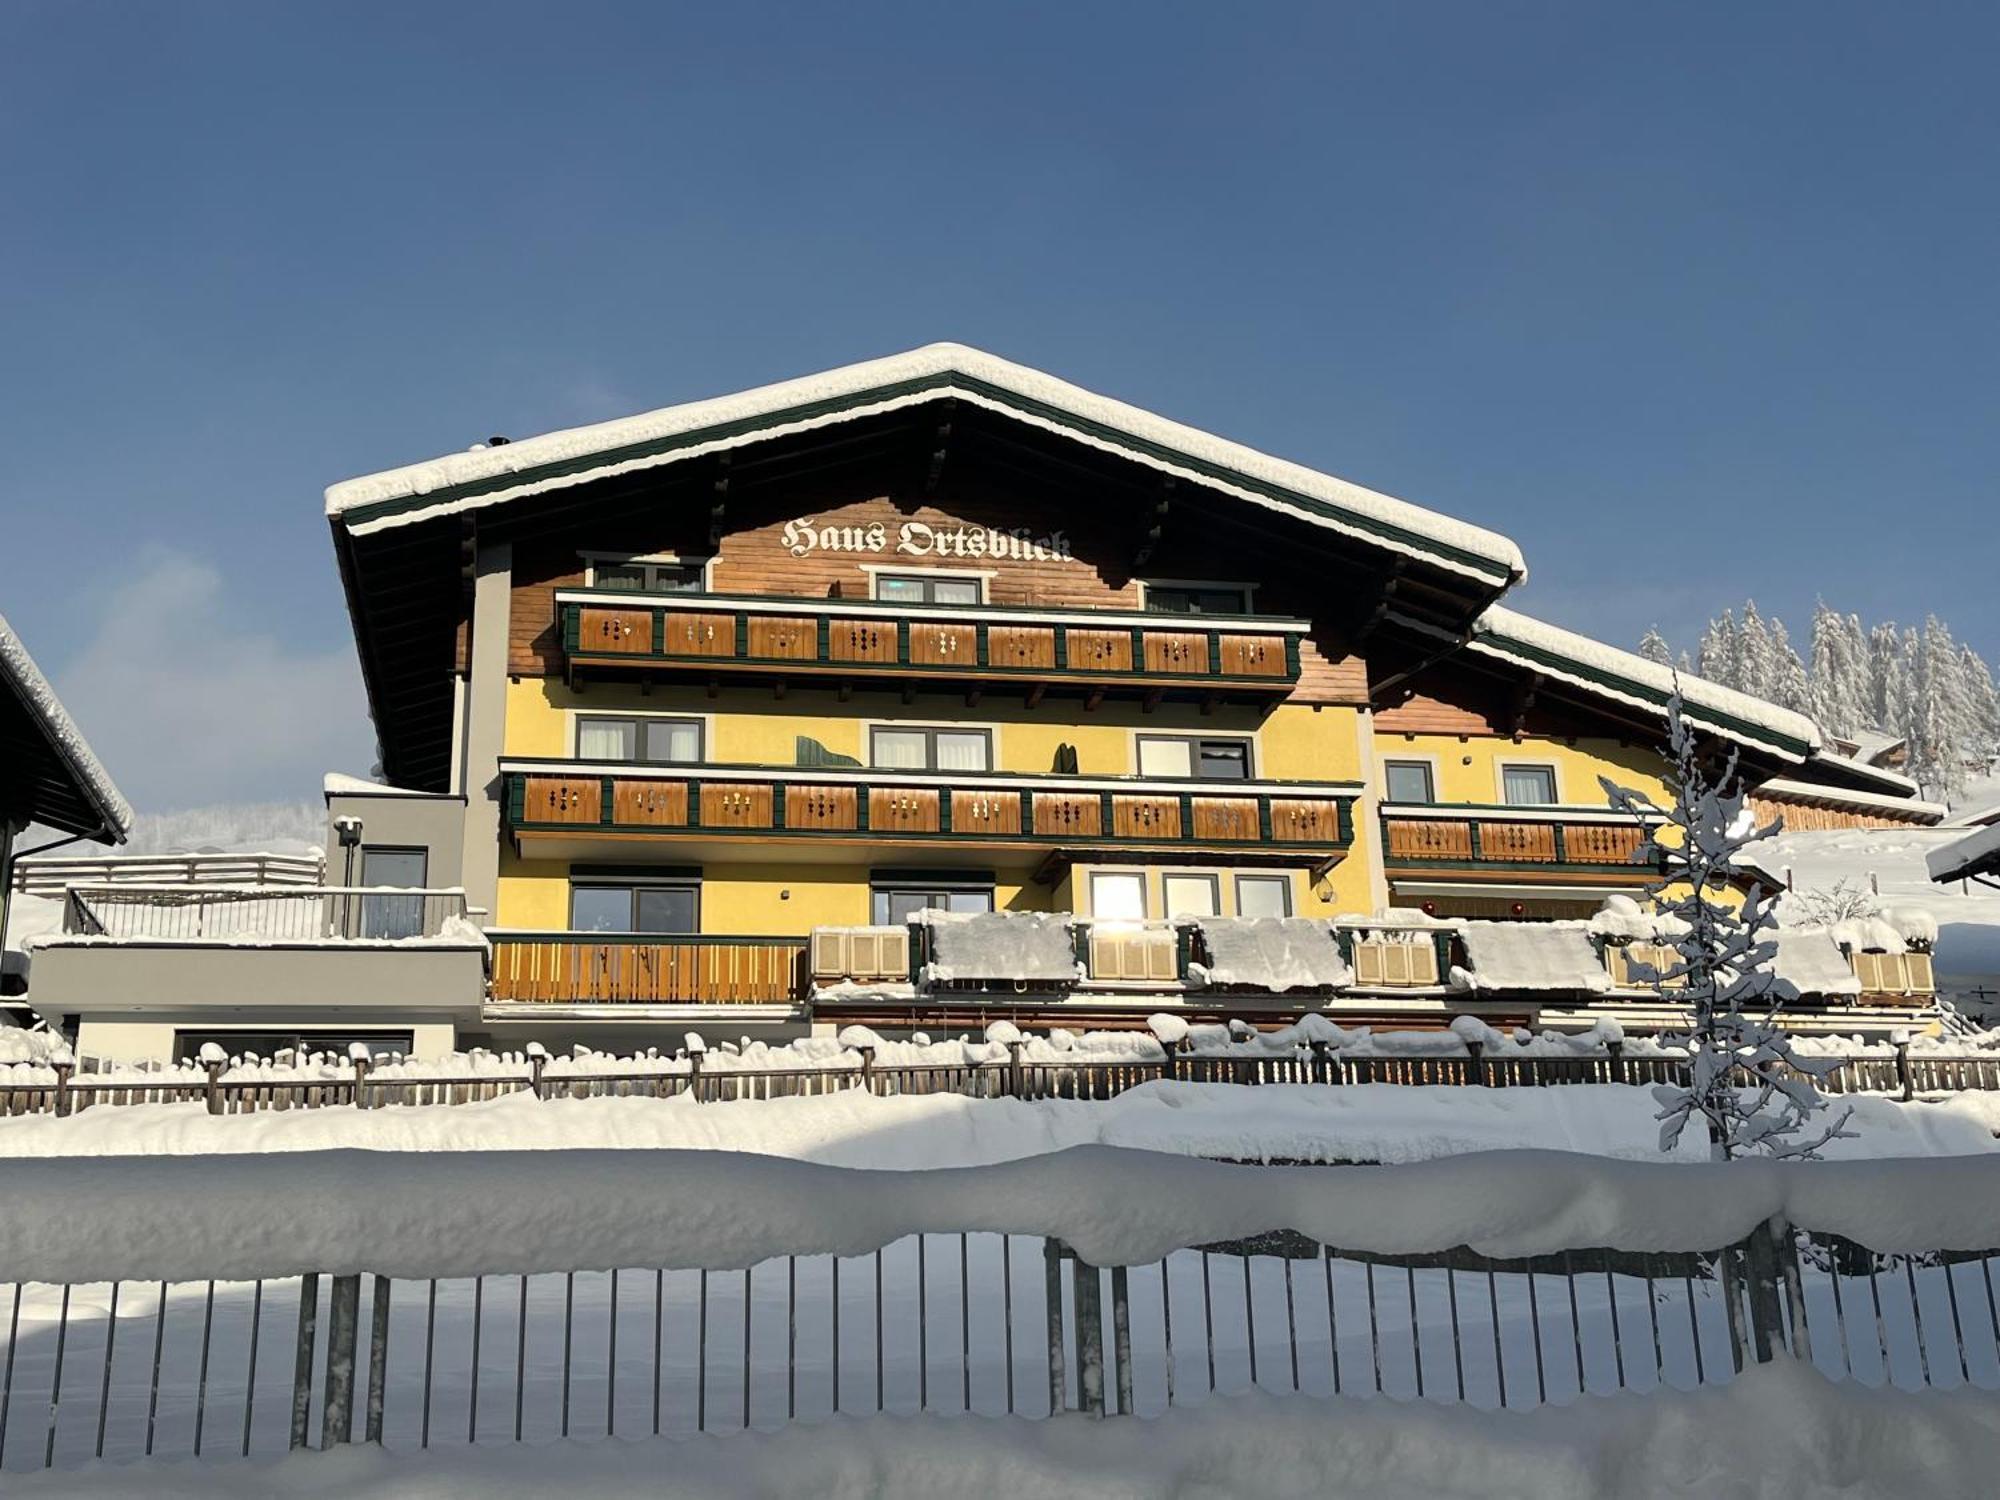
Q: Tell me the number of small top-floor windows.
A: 3